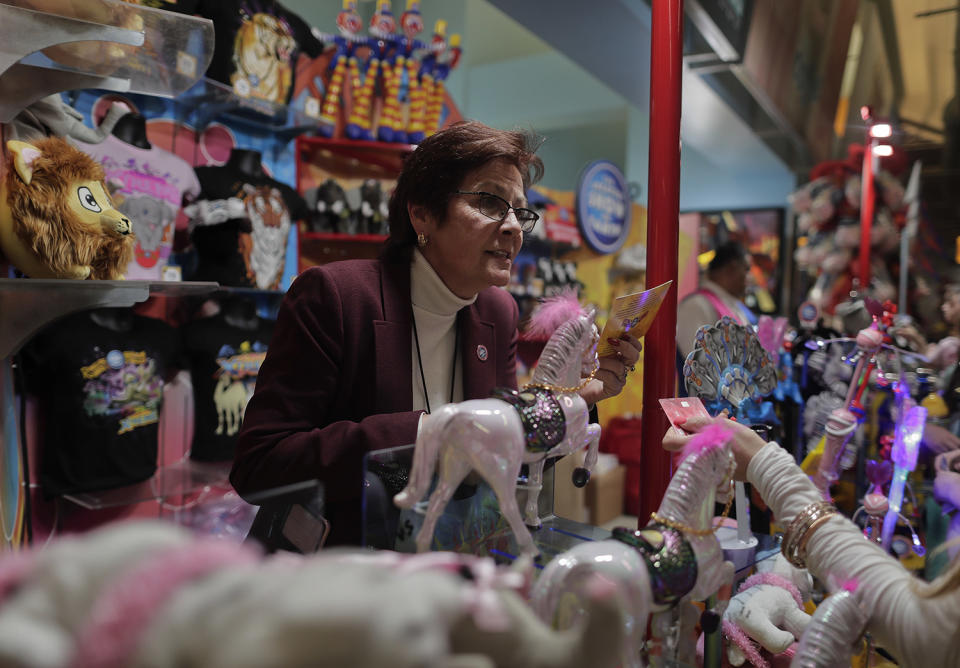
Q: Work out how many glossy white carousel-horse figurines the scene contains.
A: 3